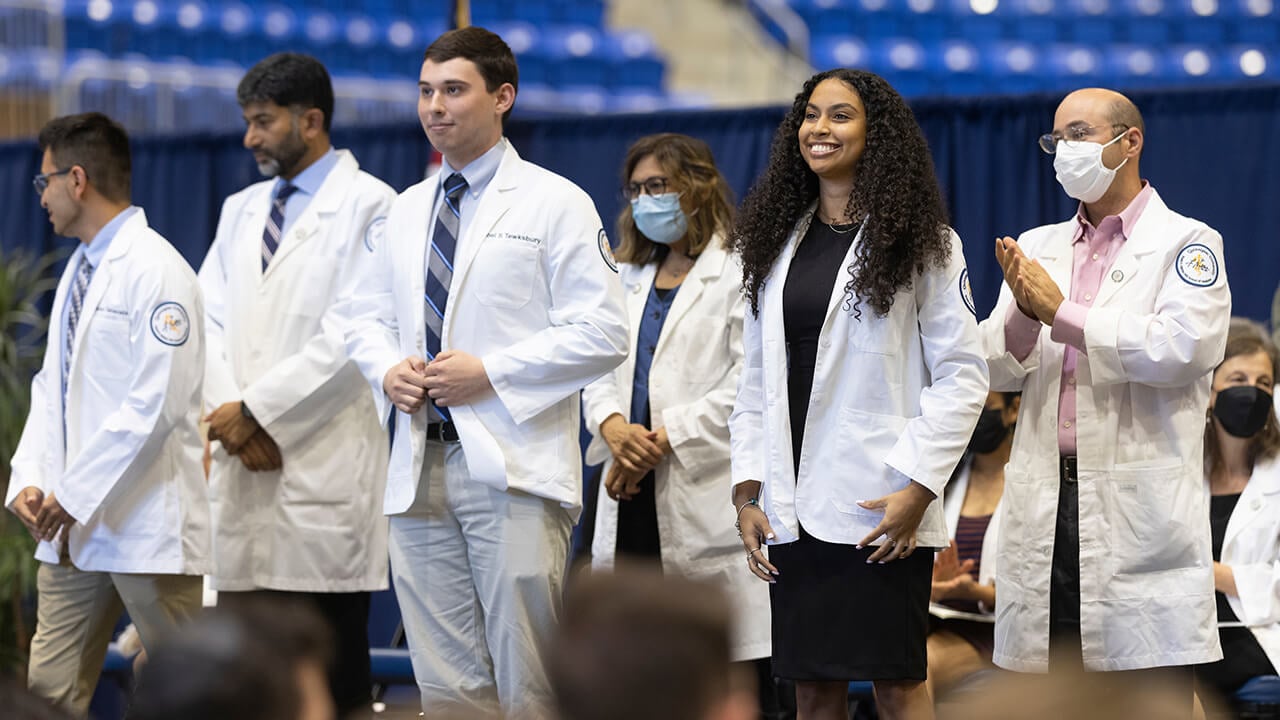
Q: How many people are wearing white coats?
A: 8